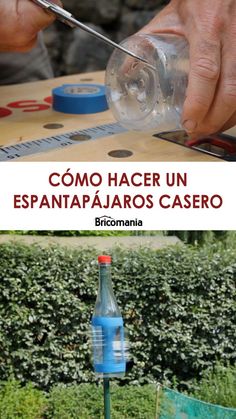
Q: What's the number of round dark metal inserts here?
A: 4